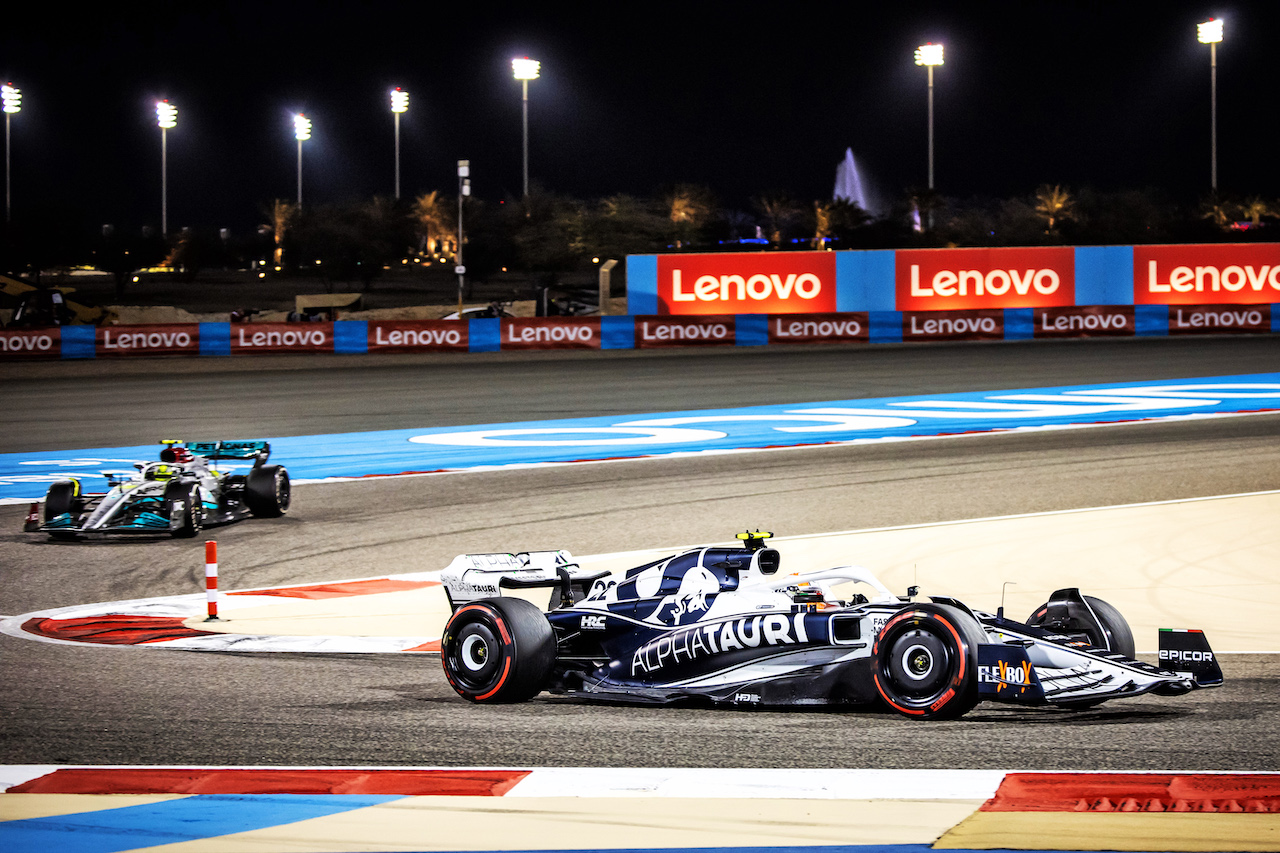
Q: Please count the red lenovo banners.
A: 13